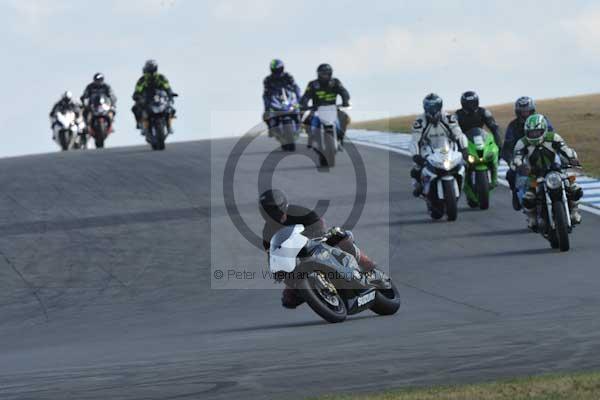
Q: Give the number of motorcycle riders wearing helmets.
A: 10